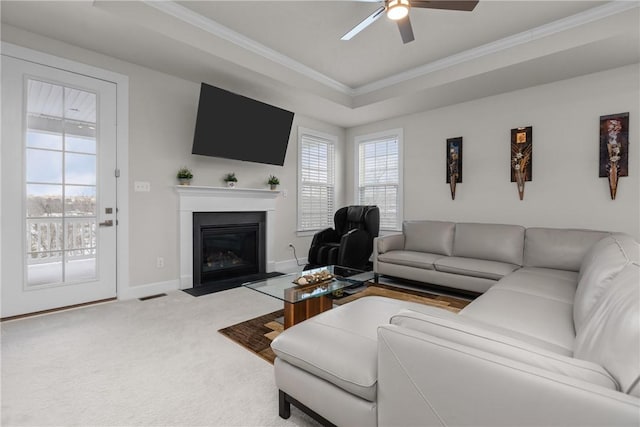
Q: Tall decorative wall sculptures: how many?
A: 3